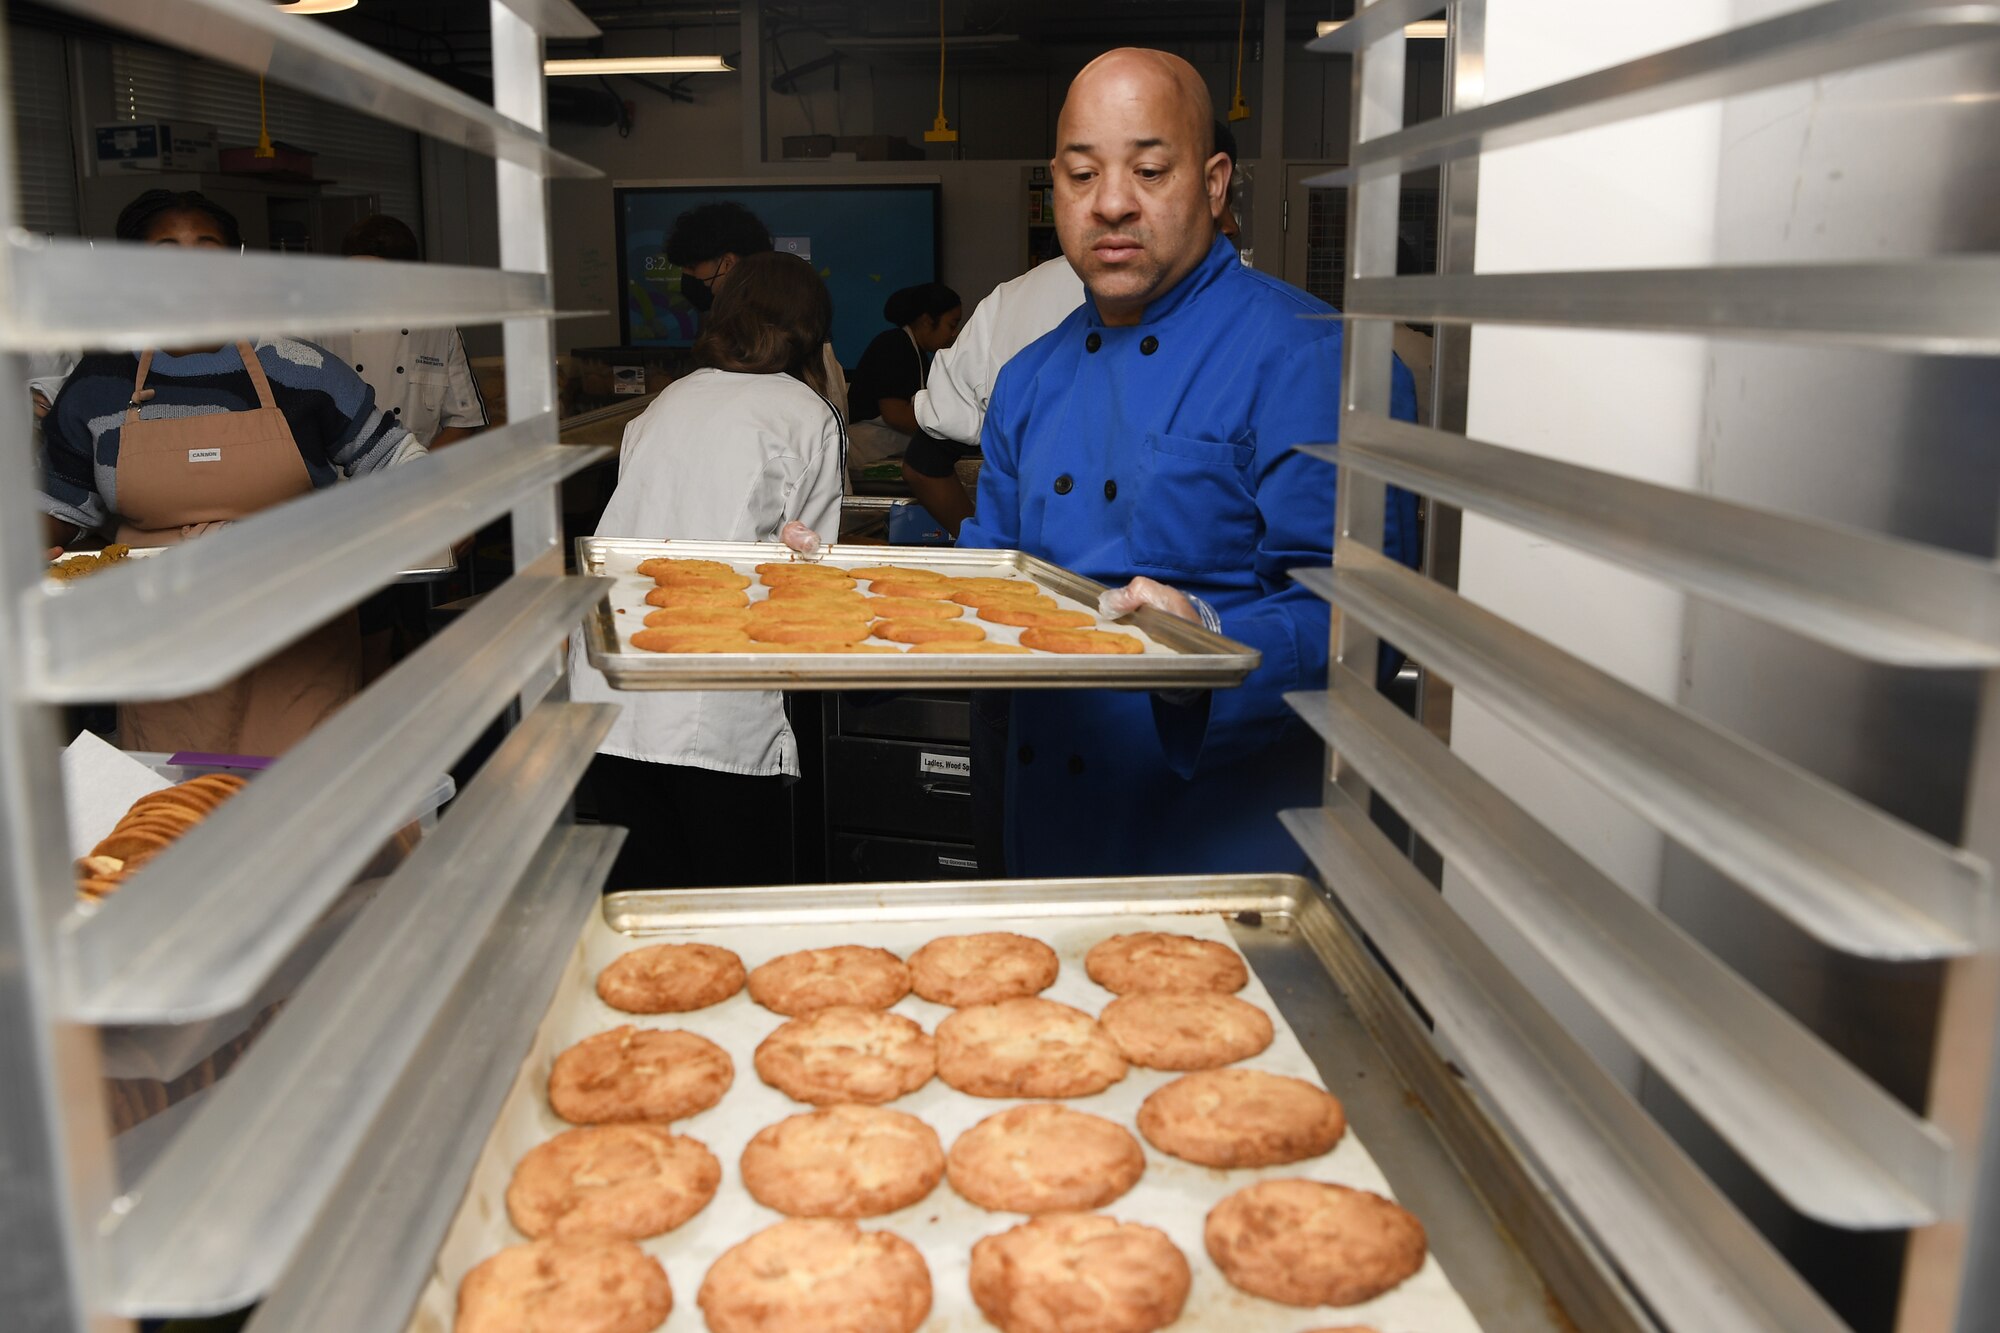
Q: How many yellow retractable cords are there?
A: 3